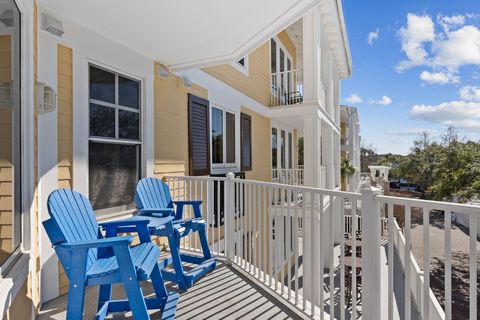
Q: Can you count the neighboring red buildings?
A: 0